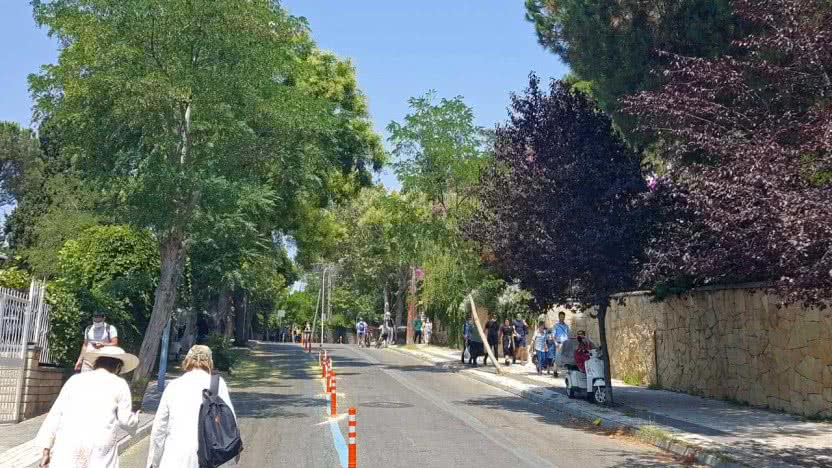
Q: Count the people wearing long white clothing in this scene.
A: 2